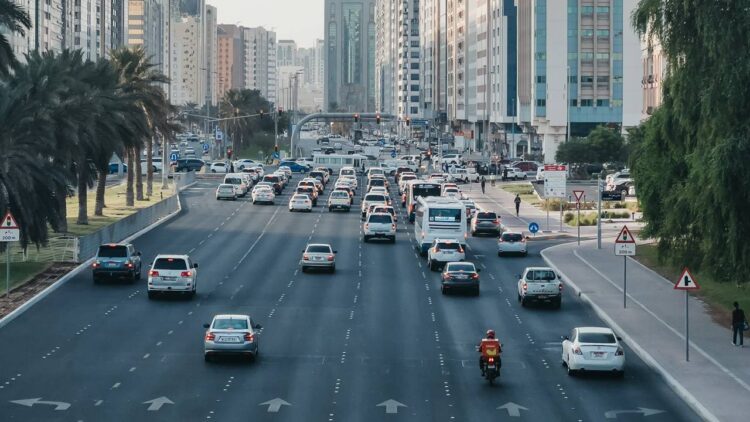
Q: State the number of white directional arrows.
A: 6